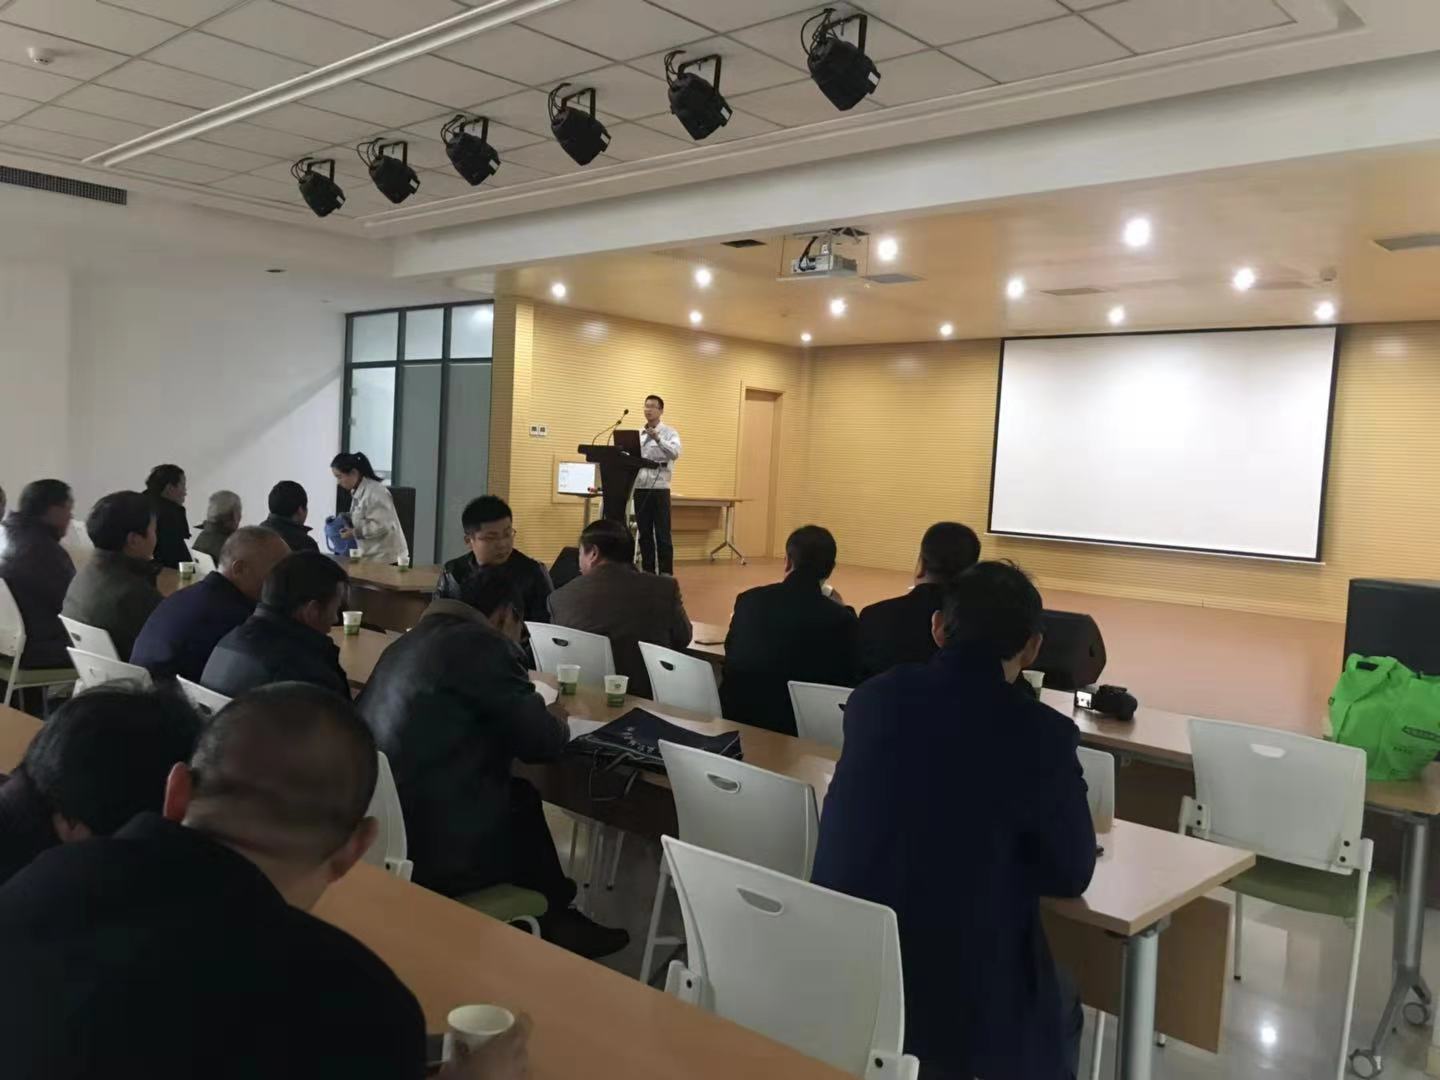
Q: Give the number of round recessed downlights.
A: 12